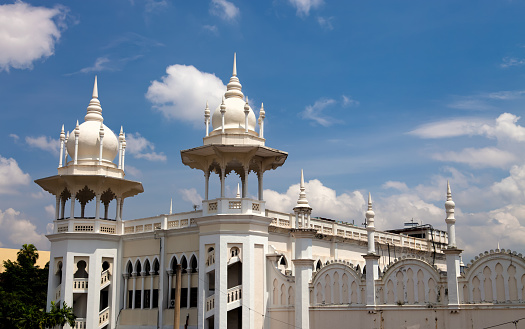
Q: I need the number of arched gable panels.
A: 3